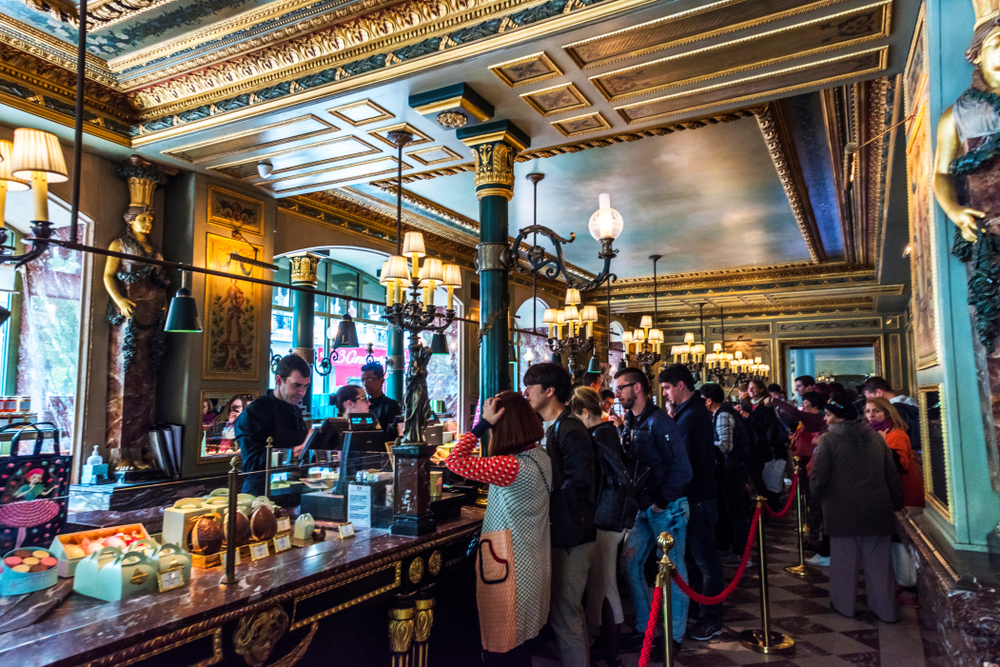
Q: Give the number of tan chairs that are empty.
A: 0